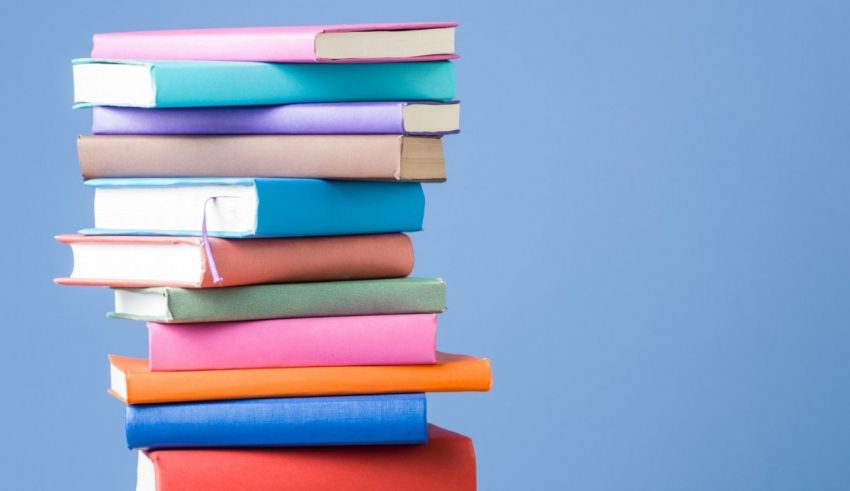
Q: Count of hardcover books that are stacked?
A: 11